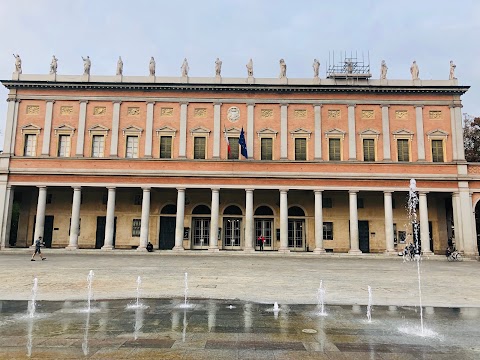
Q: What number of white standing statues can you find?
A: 13